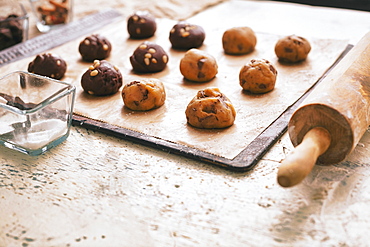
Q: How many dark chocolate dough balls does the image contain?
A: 6